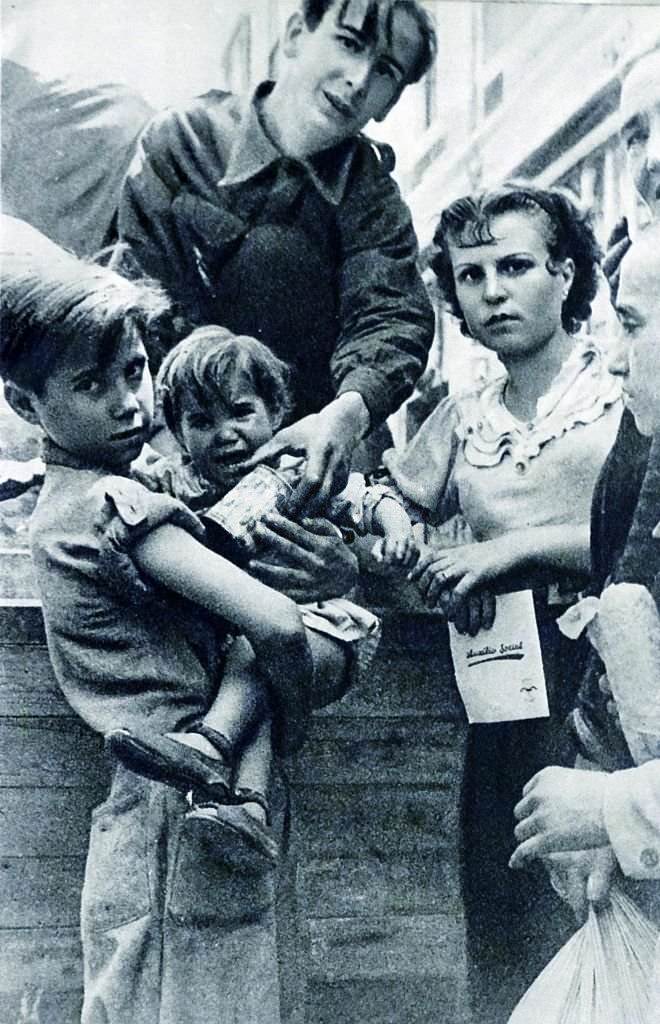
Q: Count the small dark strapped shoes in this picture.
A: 2